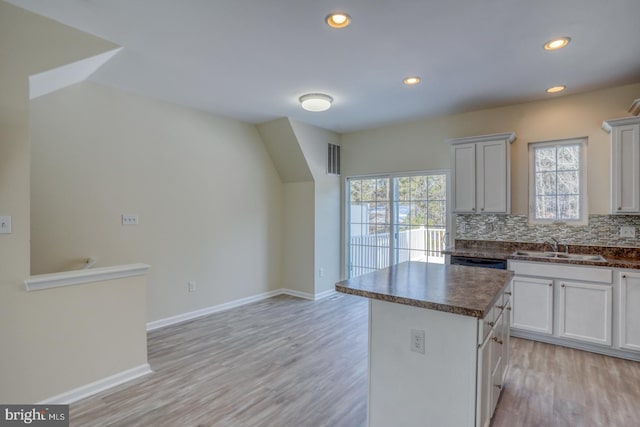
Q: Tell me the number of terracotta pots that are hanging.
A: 0